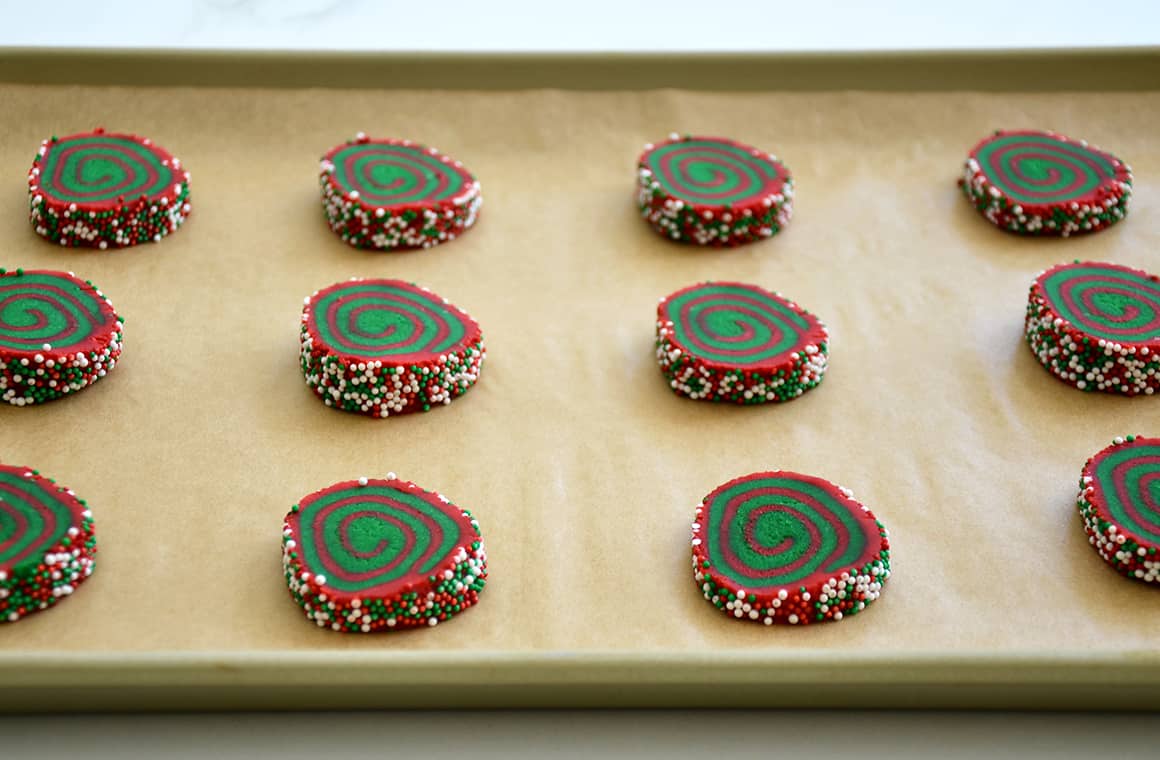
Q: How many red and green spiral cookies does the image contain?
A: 12